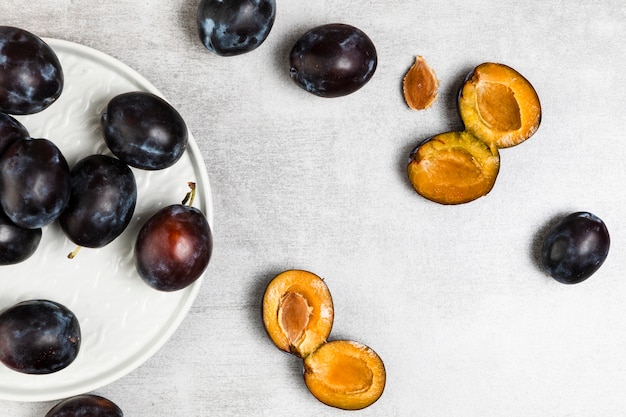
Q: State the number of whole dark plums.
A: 12